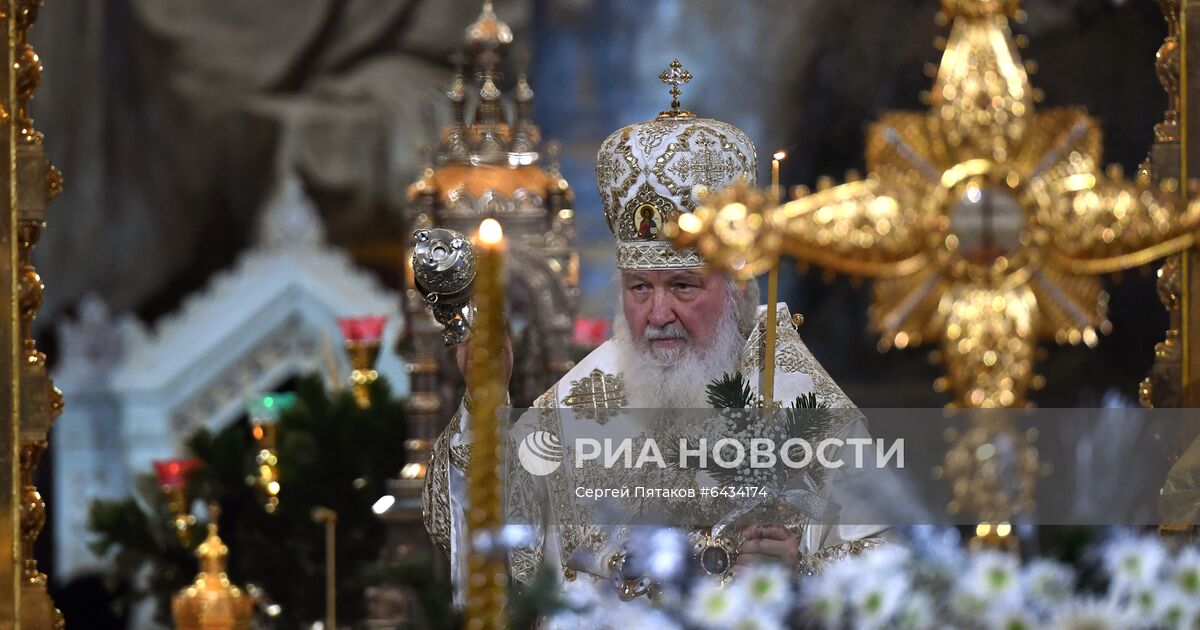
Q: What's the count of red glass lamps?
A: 3